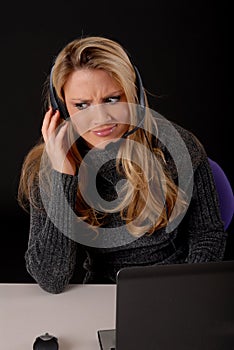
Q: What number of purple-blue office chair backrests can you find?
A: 1